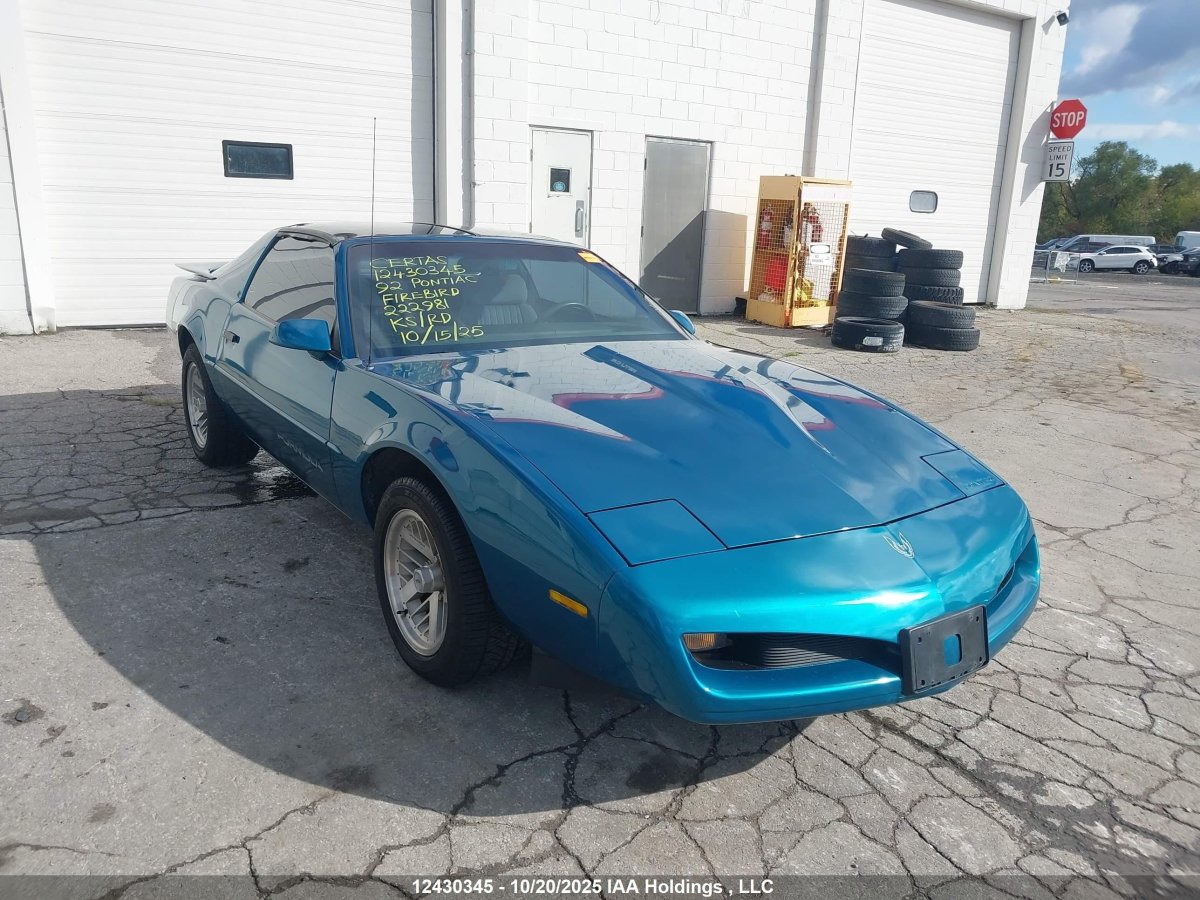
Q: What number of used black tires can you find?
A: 11